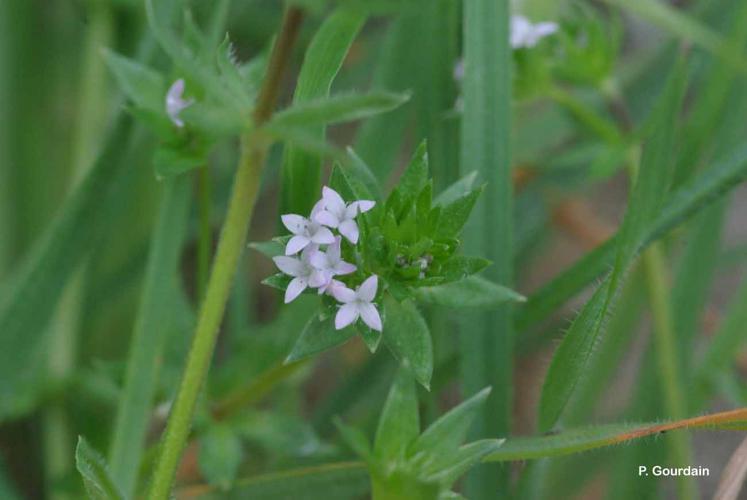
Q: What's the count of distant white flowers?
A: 2